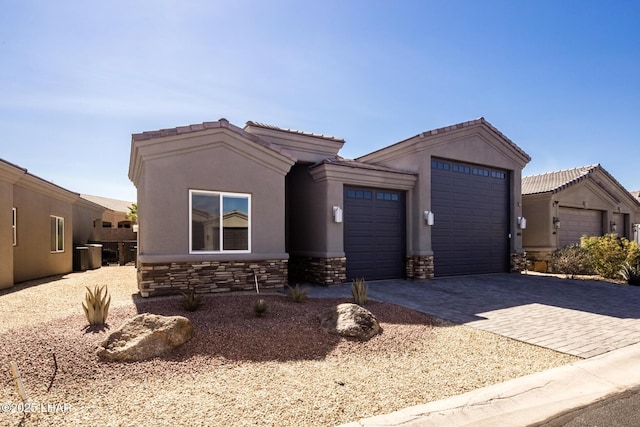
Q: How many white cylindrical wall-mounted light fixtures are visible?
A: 3